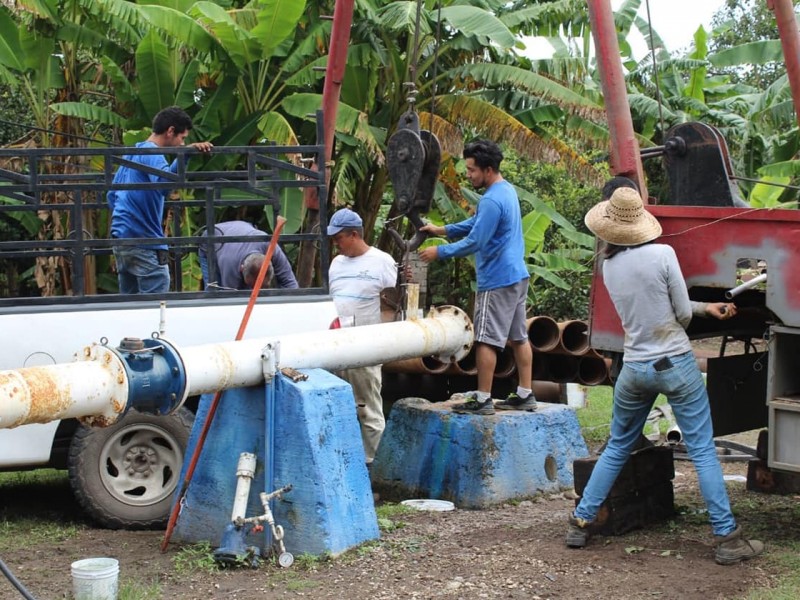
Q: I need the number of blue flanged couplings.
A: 1